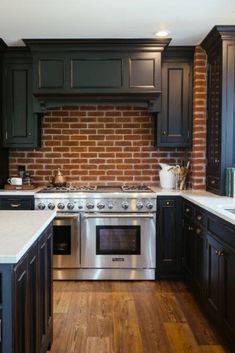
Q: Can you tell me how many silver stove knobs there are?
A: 11